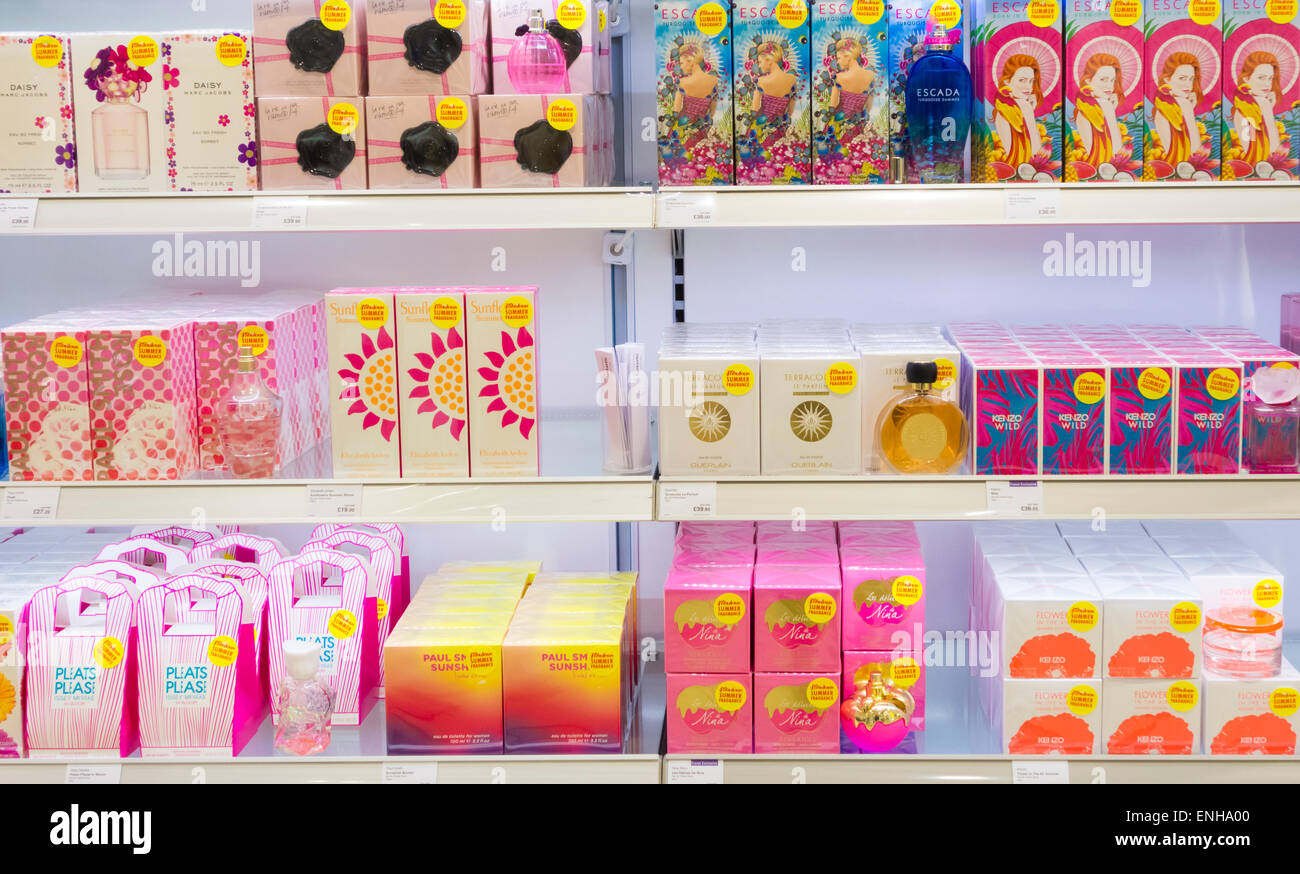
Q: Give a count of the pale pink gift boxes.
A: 6